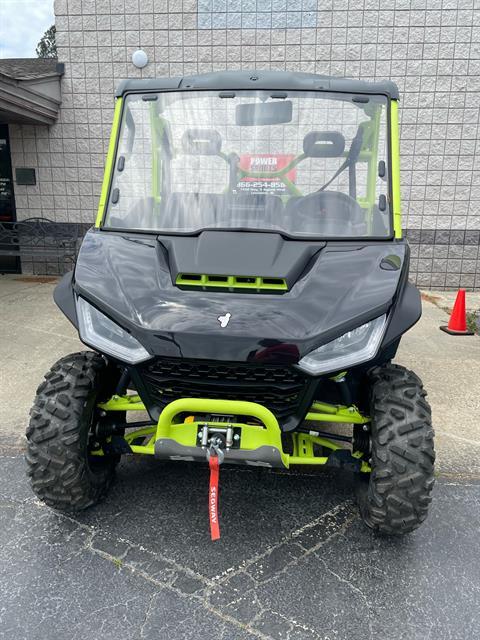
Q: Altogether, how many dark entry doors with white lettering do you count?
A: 1